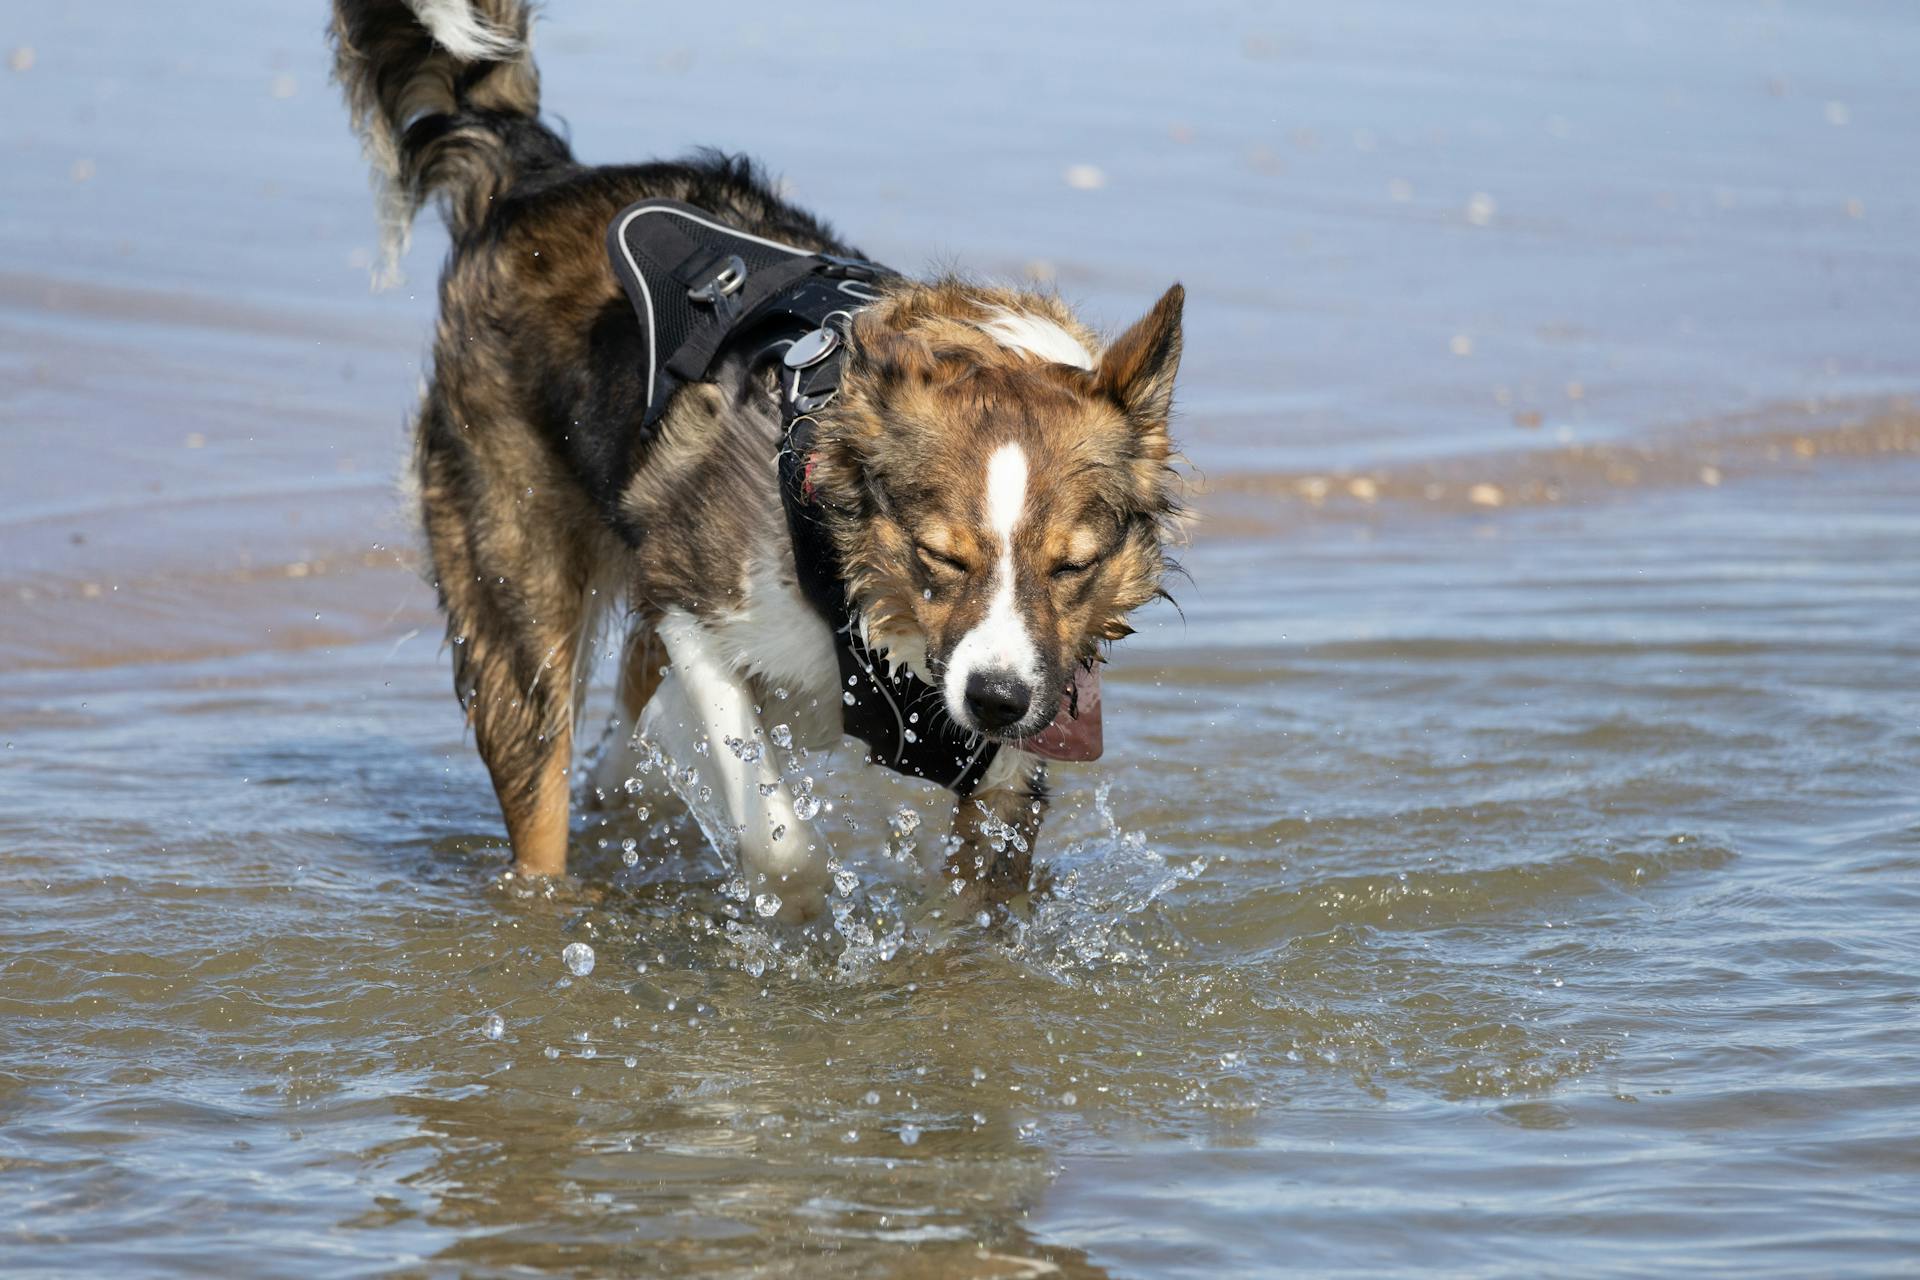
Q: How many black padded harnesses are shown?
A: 1